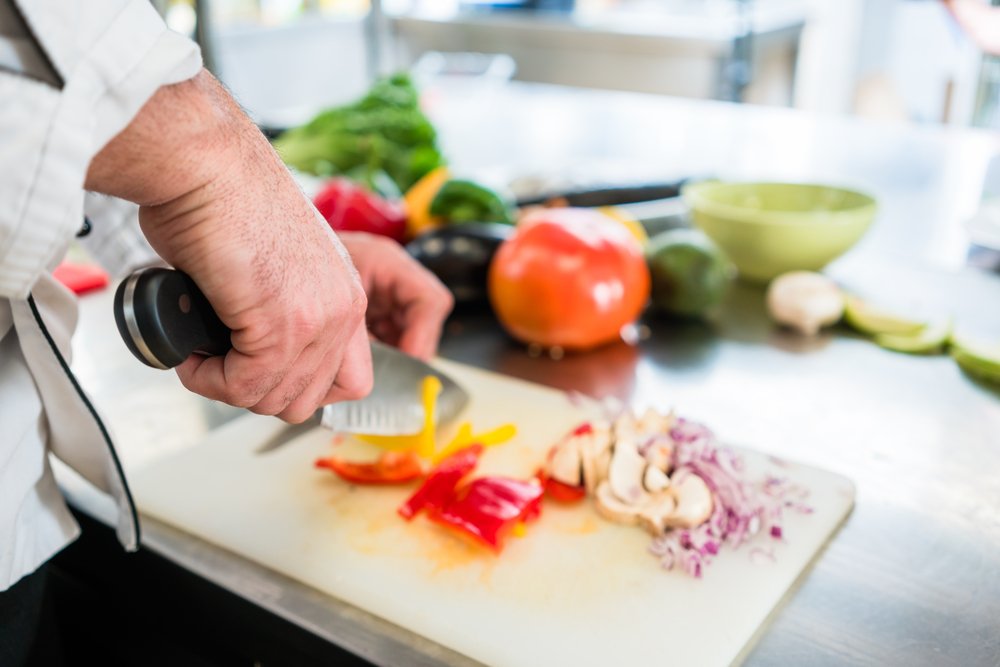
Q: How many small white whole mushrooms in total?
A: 1